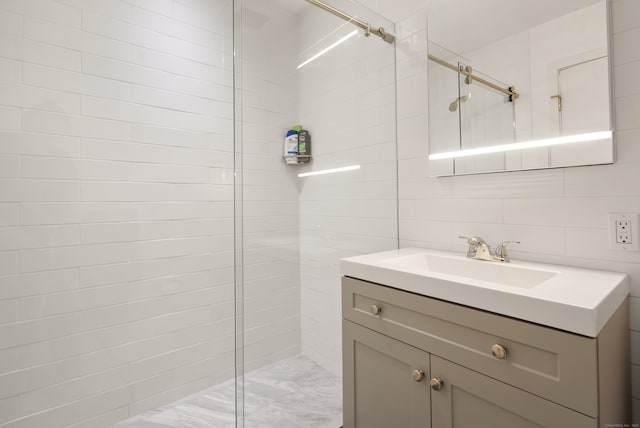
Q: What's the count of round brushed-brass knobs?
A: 4